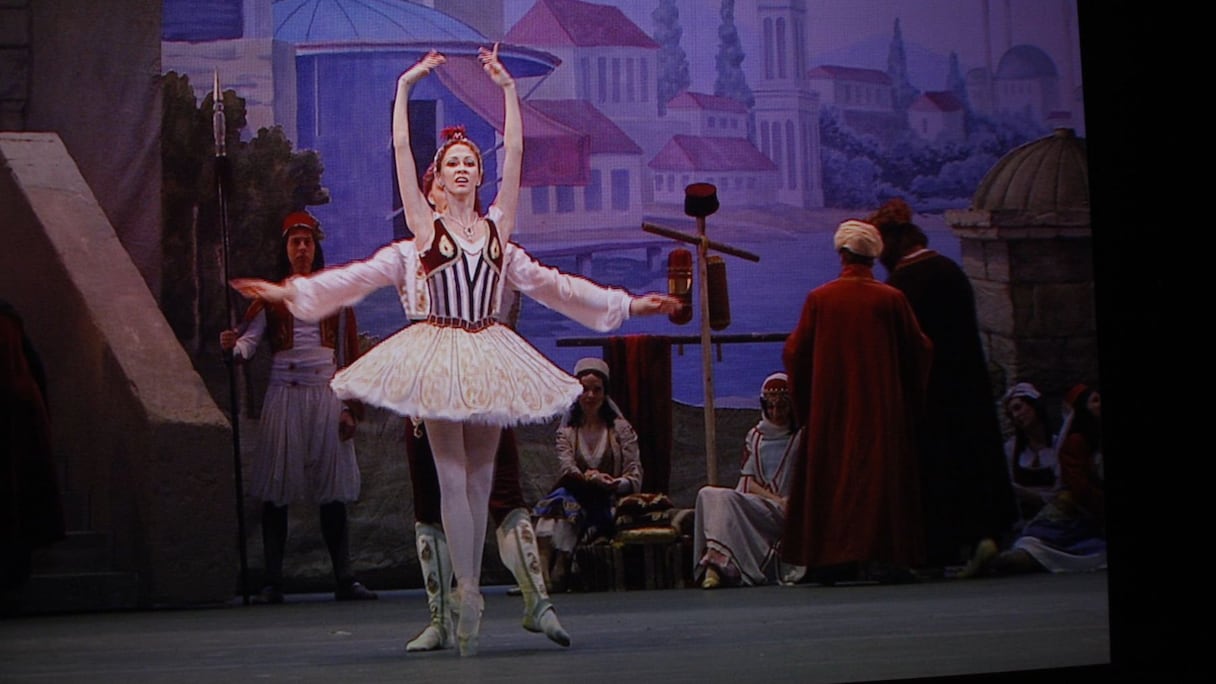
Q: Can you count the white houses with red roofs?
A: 6